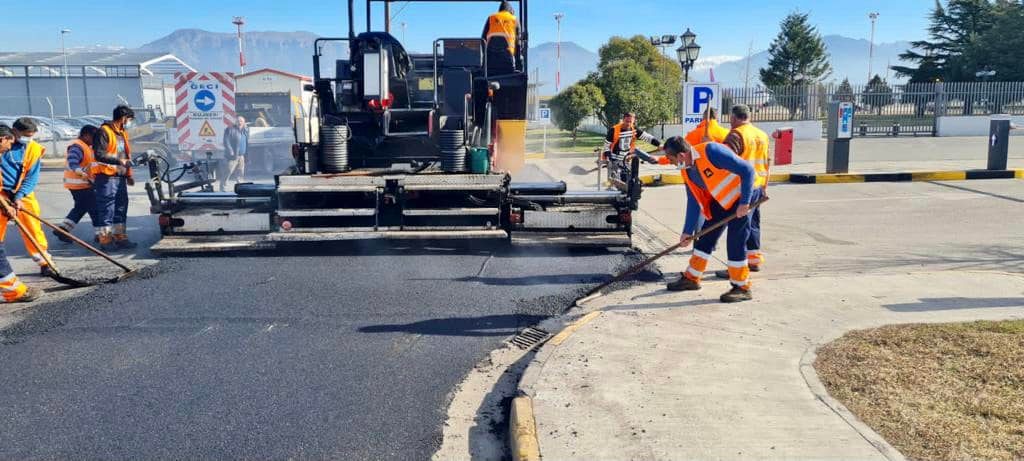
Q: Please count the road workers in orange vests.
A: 9